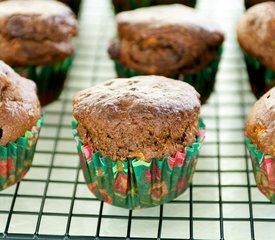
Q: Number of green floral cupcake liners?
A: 6